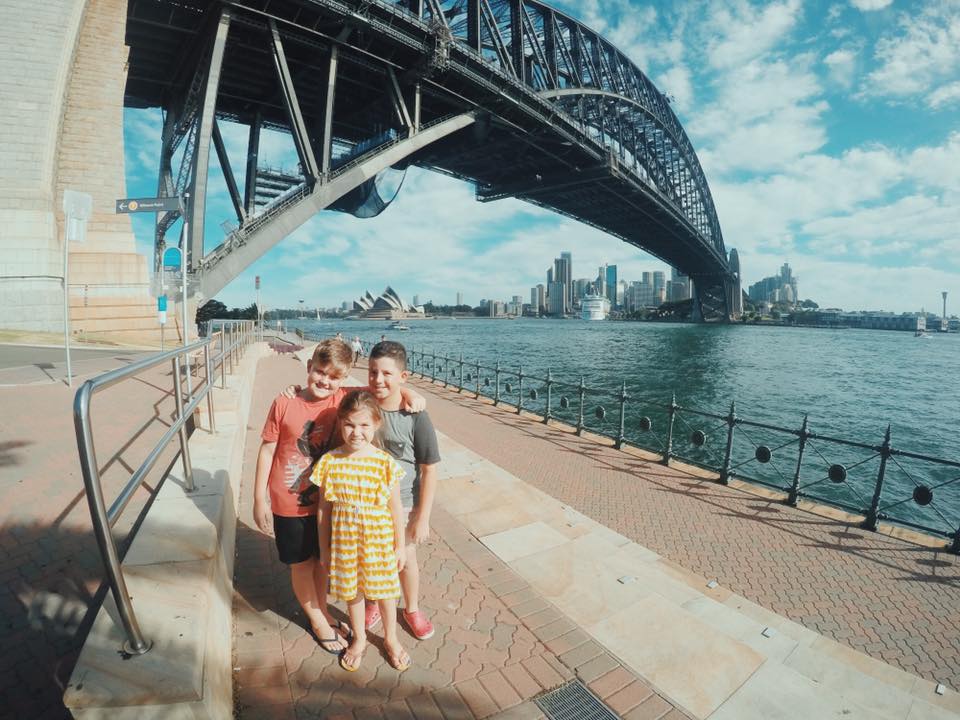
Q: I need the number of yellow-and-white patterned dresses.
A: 1